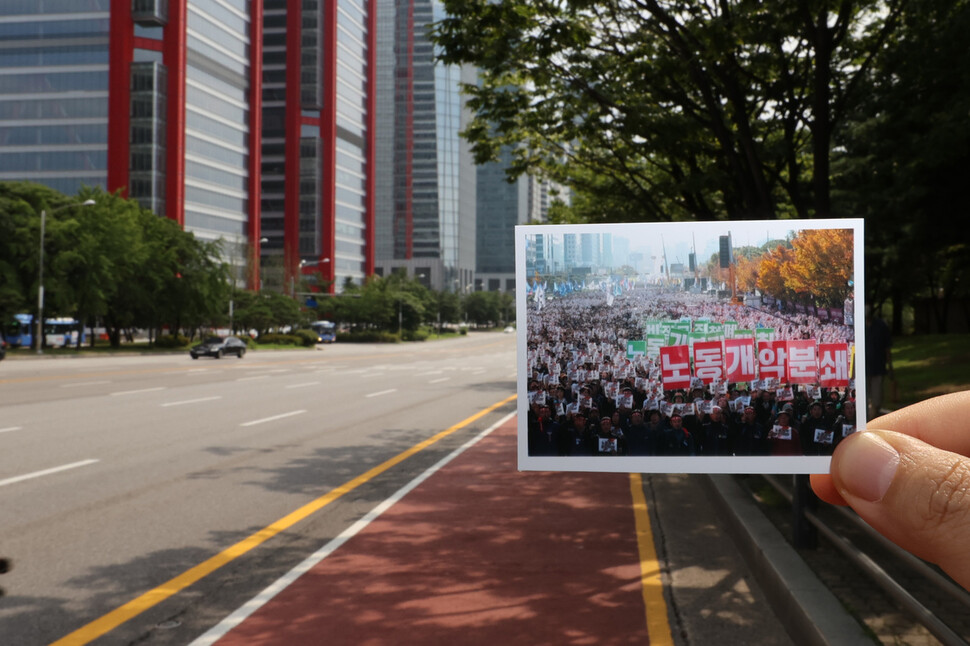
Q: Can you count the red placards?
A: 6